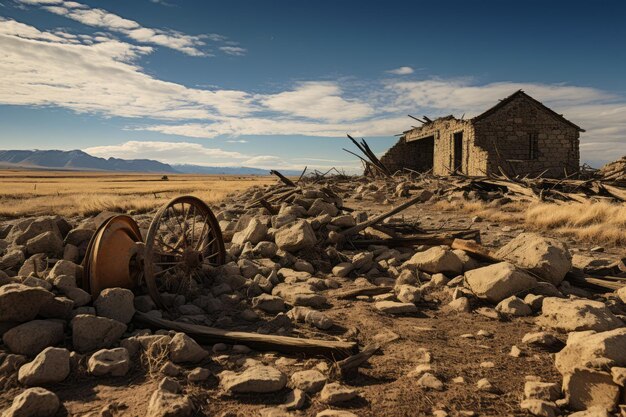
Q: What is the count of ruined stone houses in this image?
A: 1